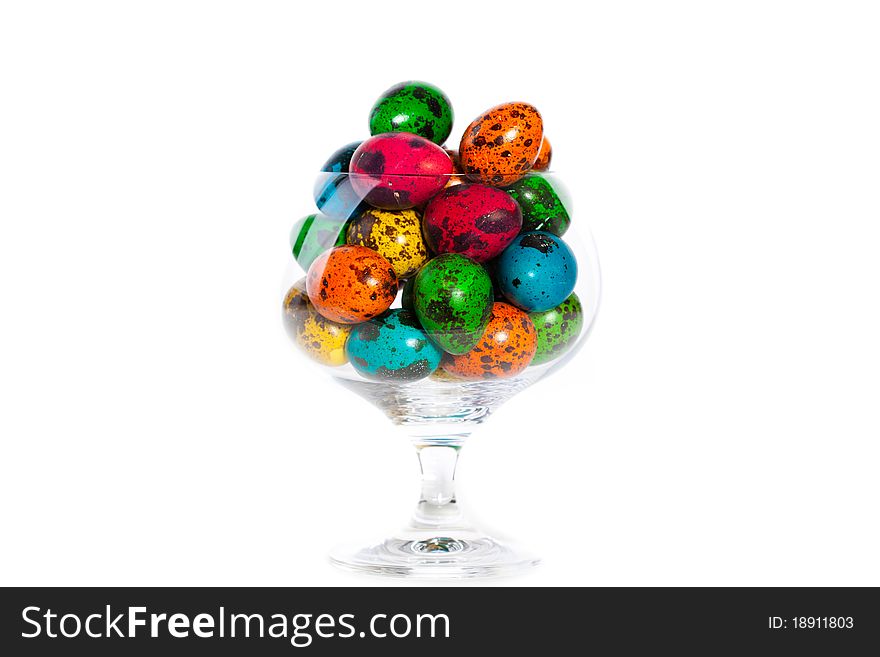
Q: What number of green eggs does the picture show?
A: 5